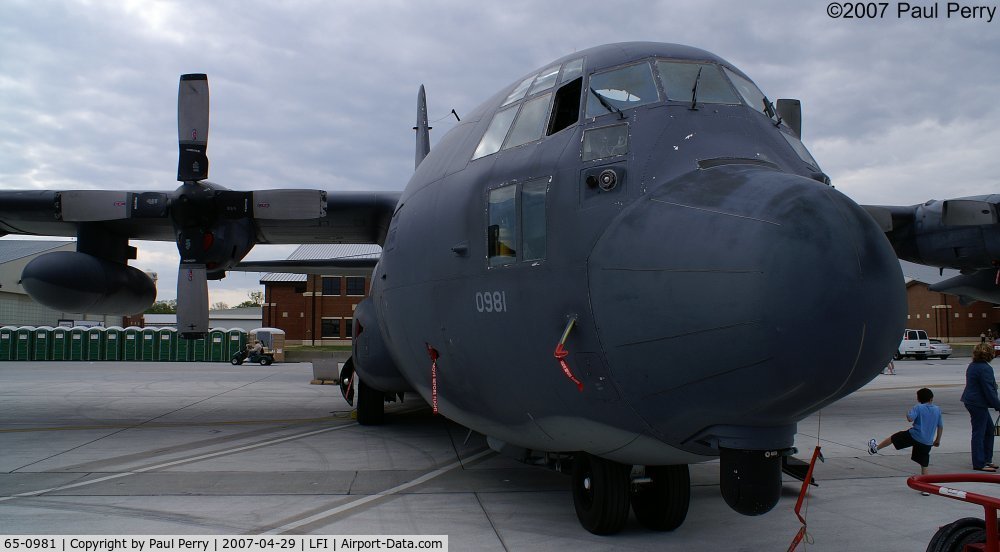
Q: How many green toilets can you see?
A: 14